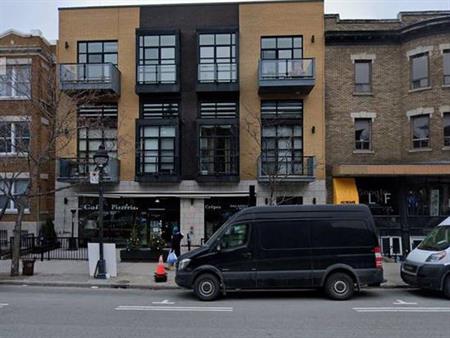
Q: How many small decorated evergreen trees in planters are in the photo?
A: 2